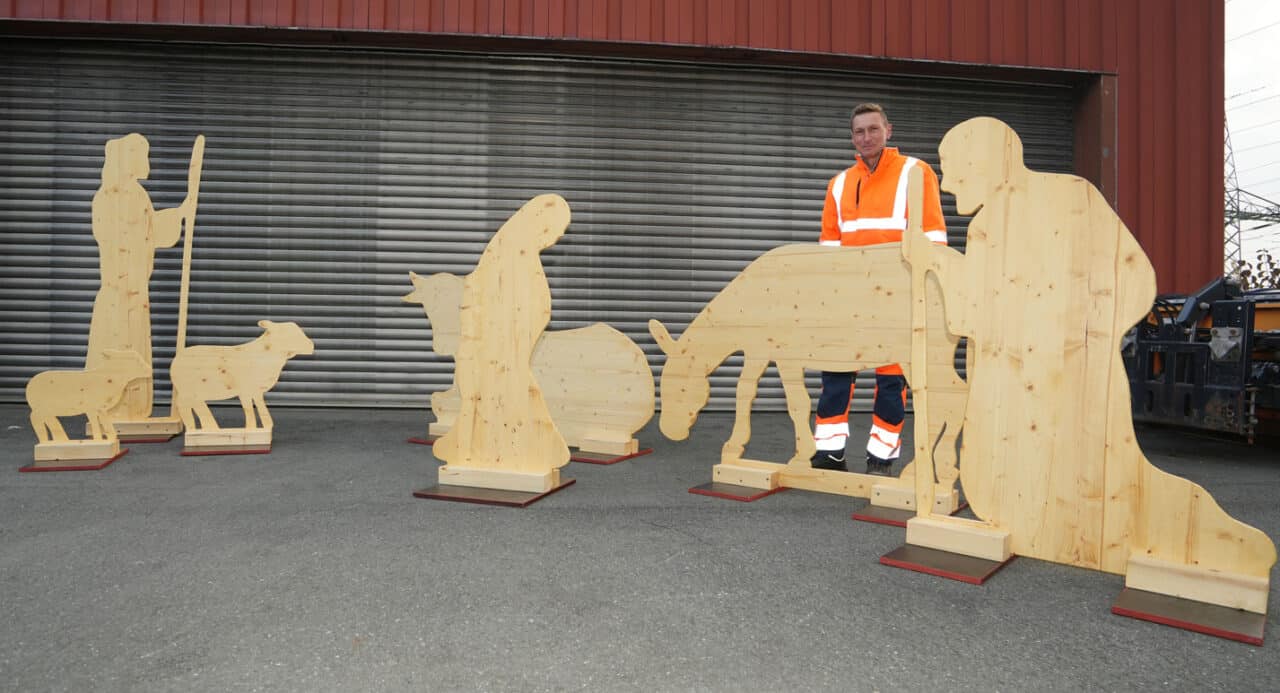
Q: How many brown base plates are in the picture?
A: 10